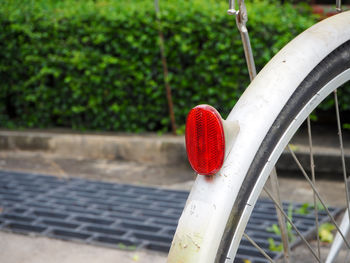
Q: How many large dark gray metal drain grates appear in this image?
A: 1